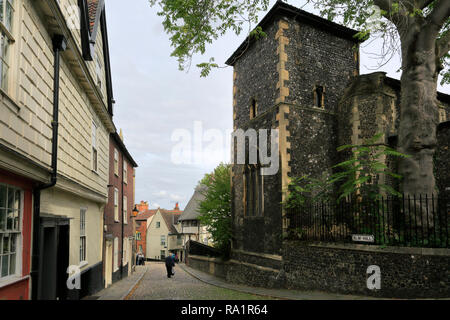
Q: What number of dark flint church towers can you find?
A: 1